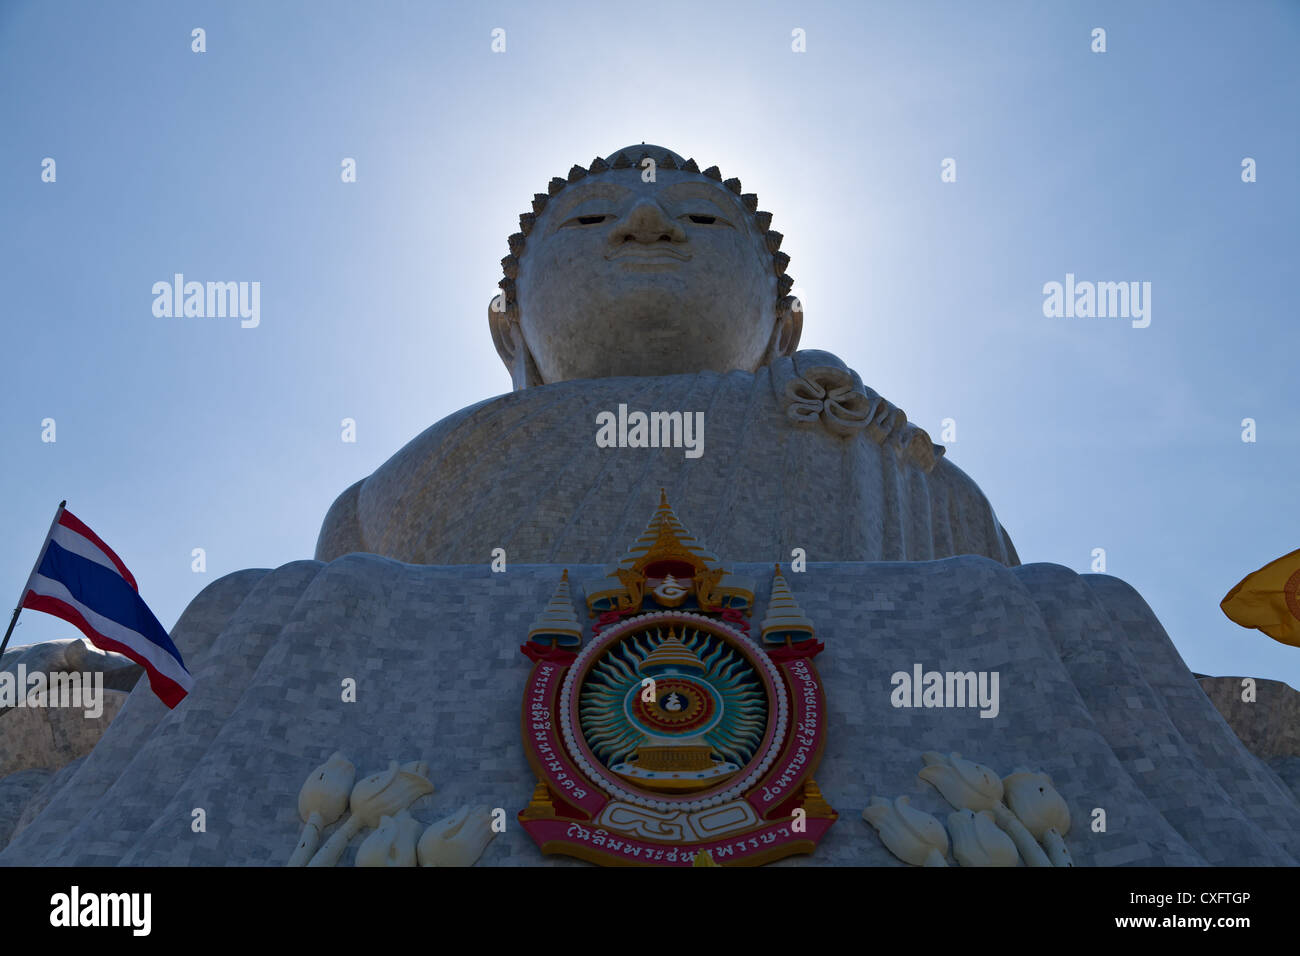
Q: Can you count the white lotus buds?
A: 8